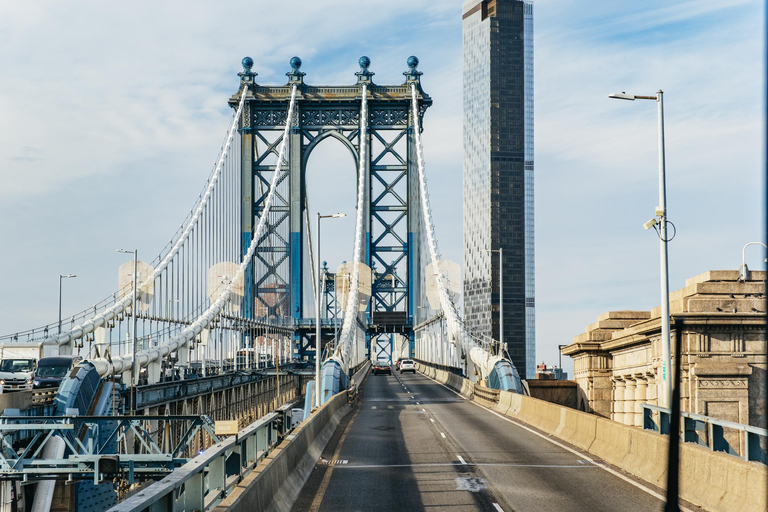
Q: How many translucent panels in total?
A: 4